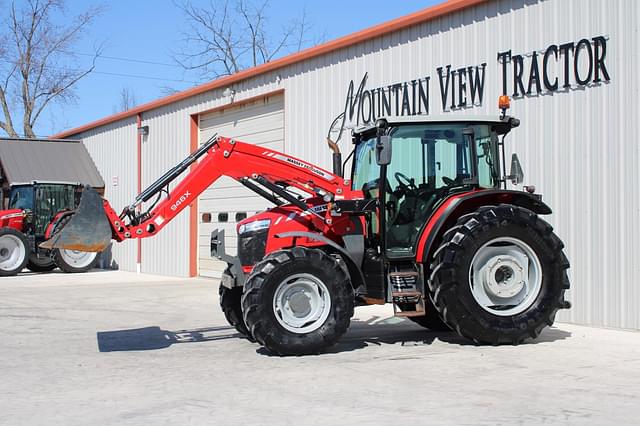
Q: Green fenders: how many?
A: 0